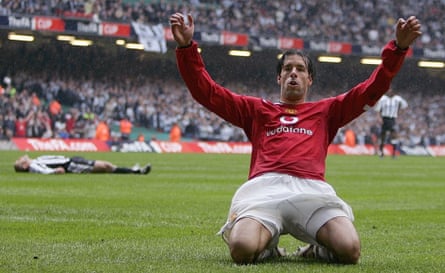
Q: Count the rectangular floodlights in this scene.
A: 11